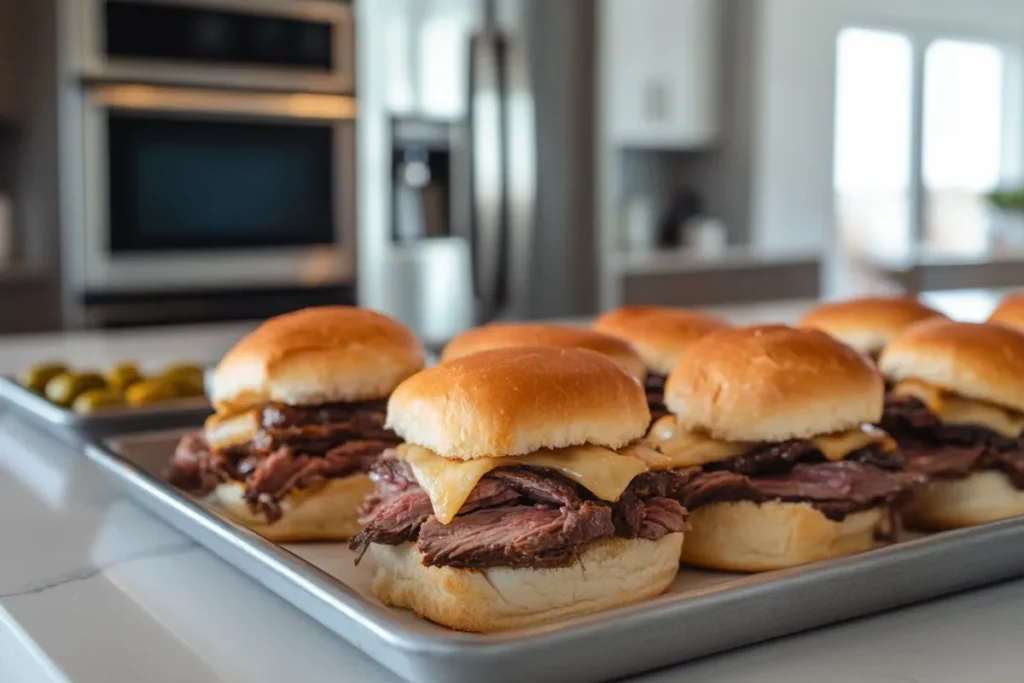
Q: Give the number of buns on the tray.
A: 8